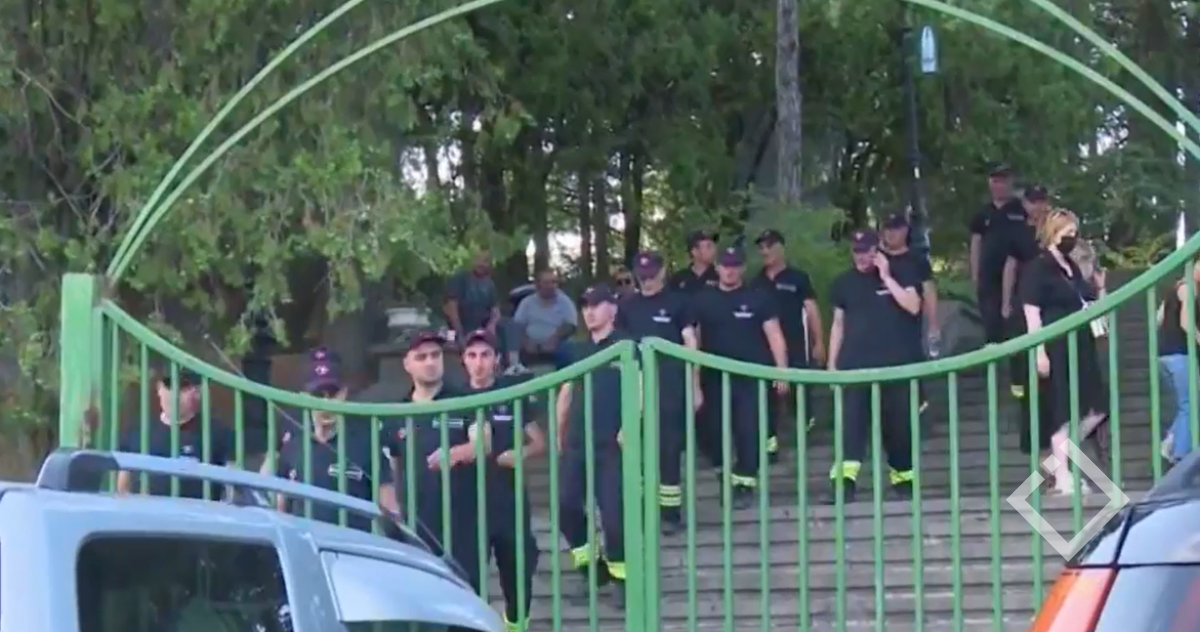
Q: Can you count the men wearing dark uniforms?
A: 13